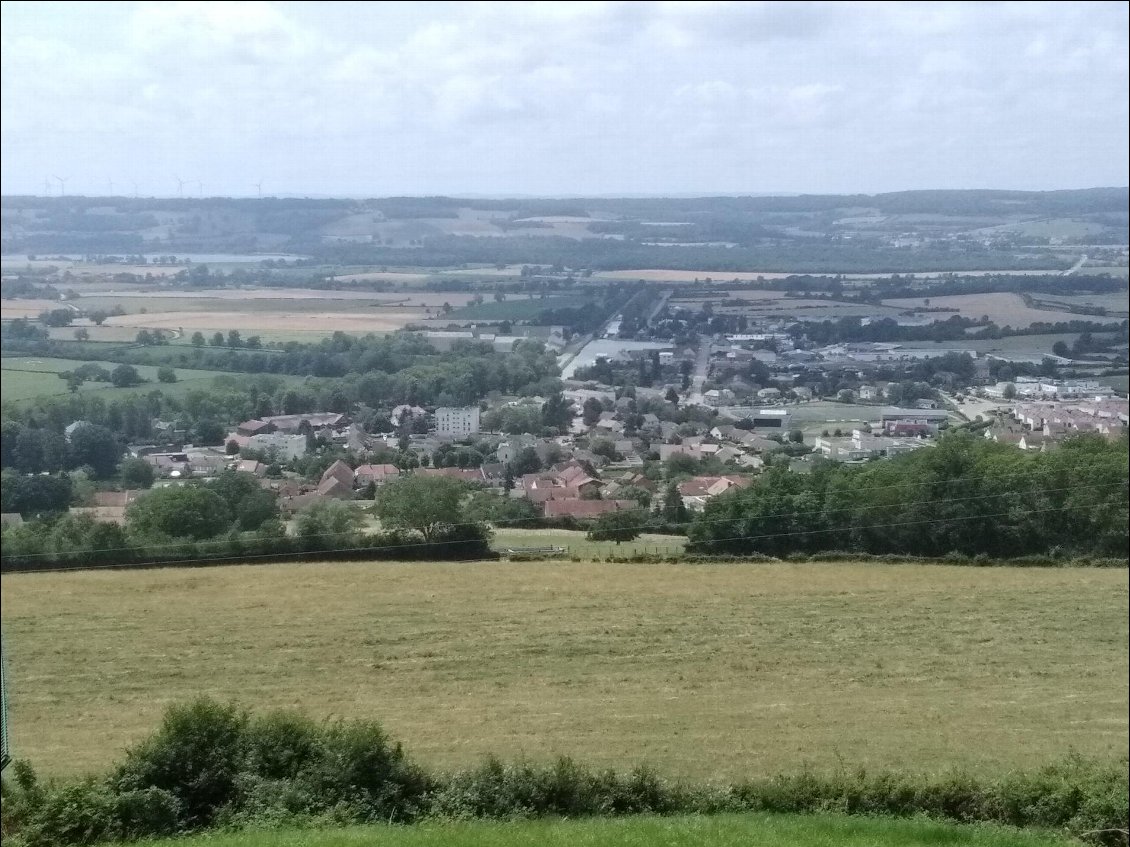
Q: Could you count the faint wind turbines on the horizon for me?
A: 7